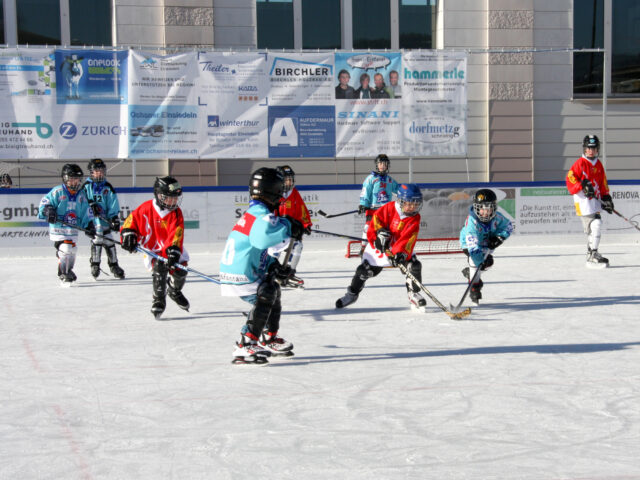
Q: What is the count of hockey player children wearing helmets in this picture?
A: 9